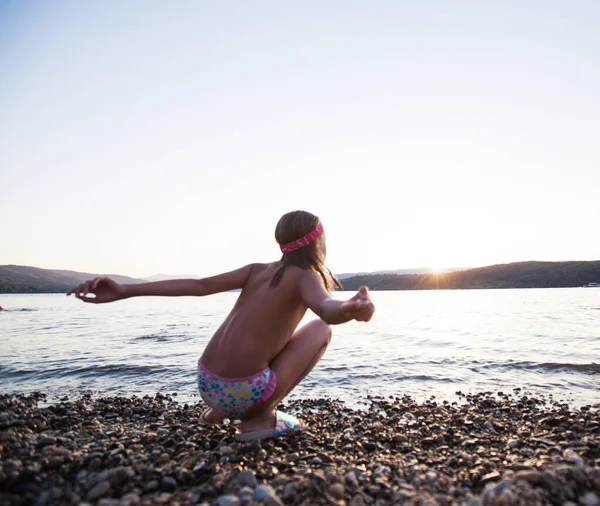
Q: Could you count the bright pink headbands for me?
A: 1